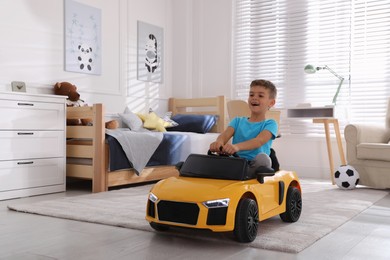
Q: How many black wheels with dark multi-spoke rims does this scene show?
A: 2